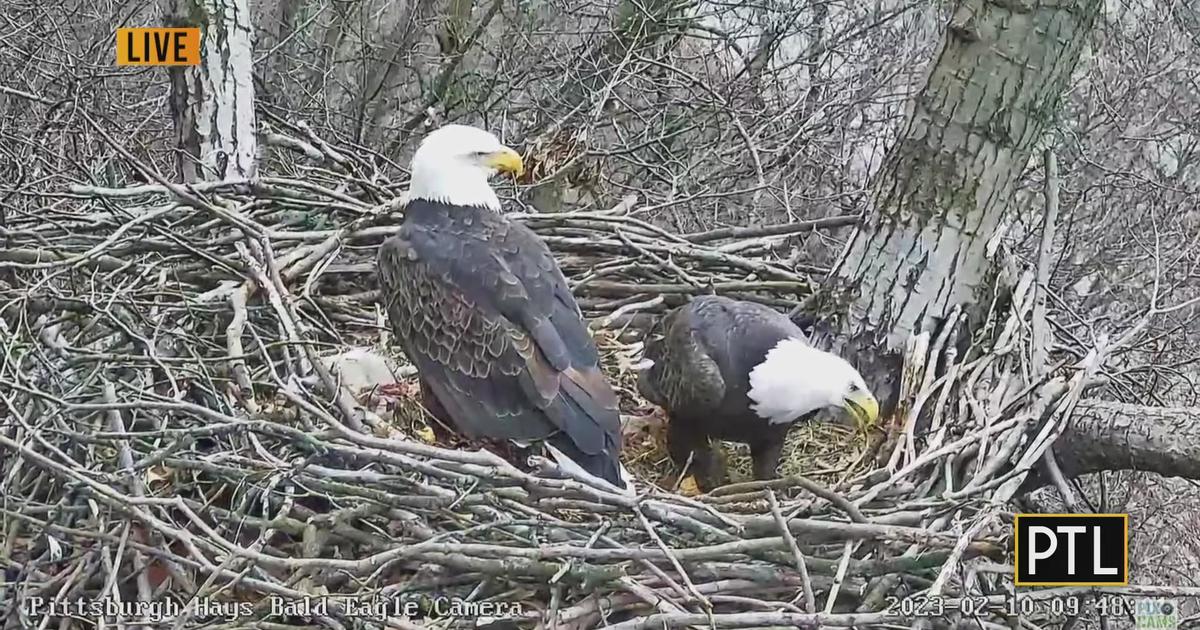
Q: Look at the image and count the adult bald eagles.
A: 2